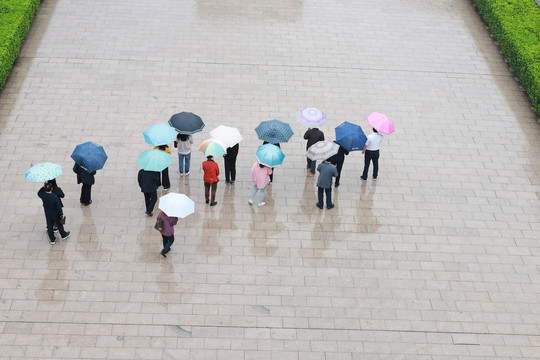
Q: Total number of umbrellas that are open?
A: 14